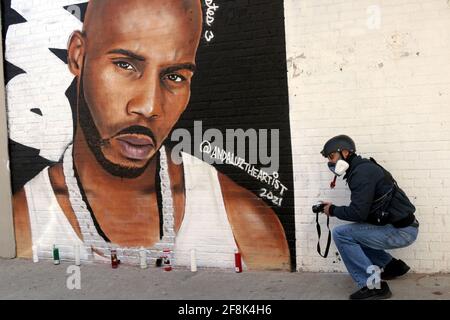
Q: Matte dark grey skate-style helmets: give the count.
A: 1